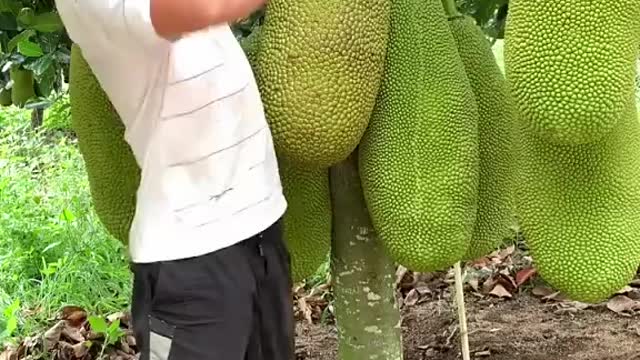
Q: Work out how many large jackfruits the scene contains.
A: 7